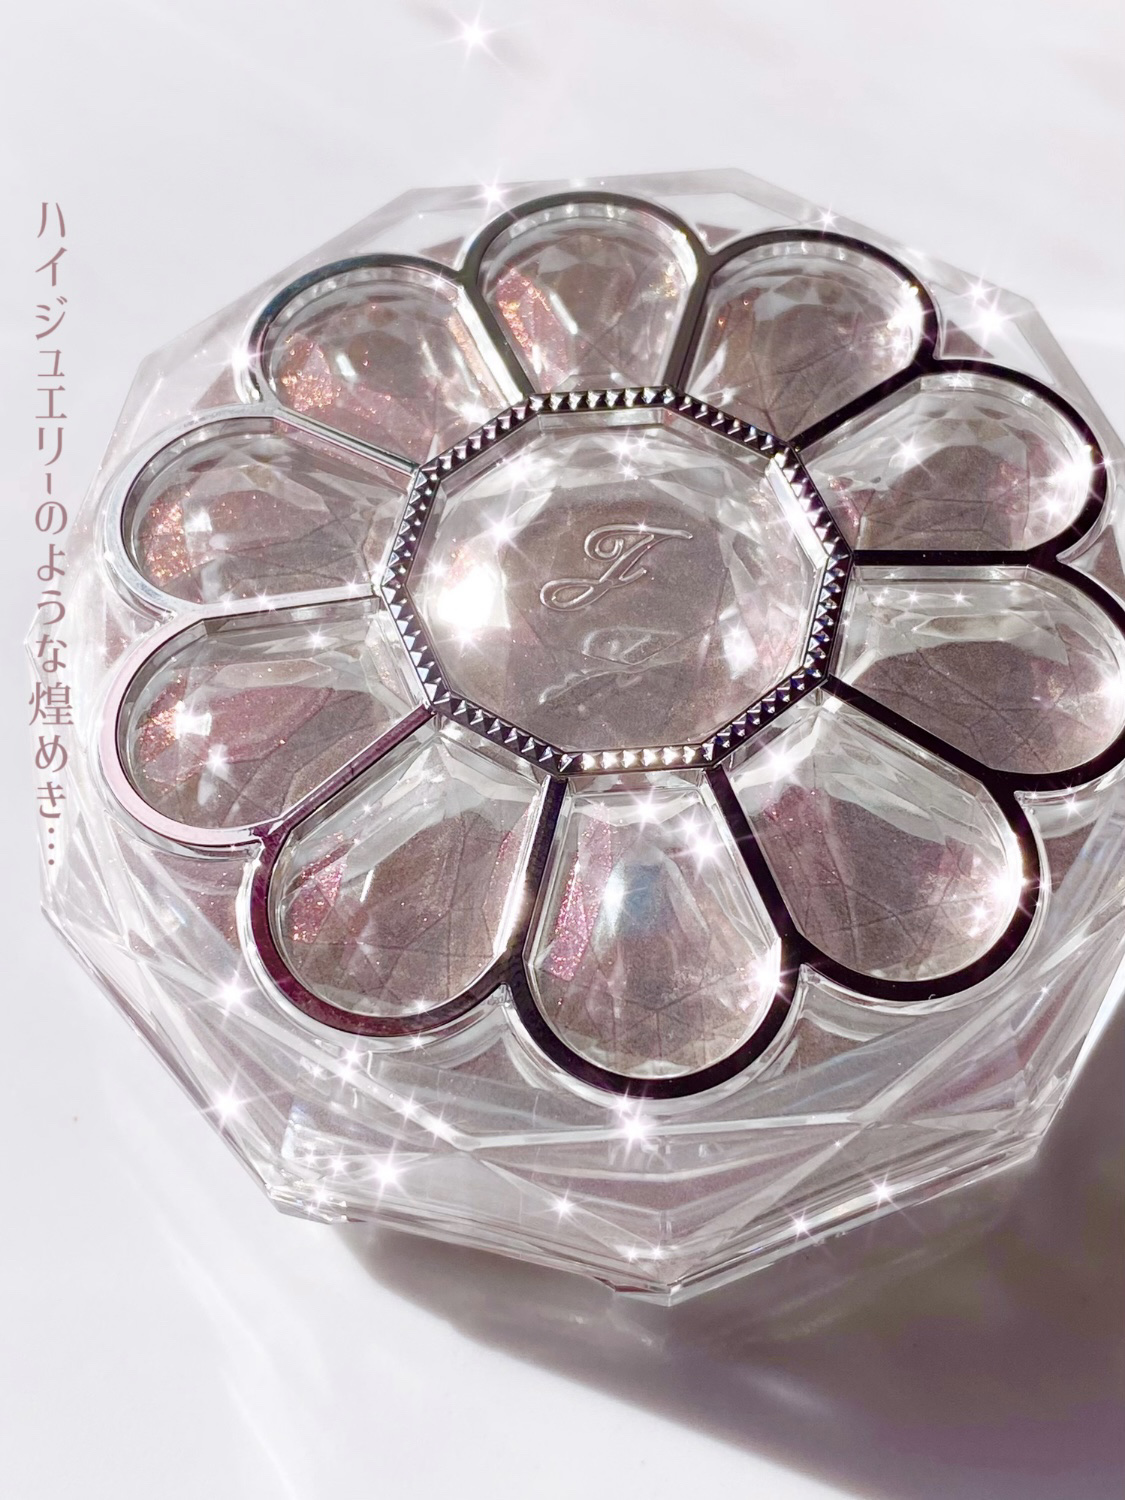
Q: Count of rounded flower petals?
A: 10